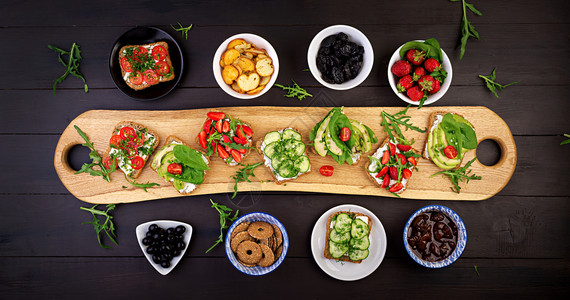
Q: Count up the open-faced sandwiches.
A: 9